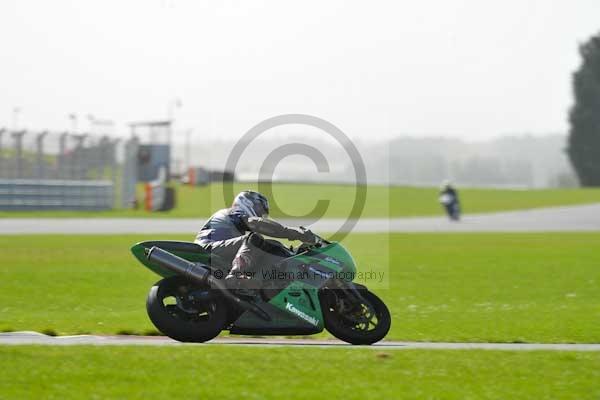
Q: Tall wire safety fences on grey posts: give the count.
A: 1